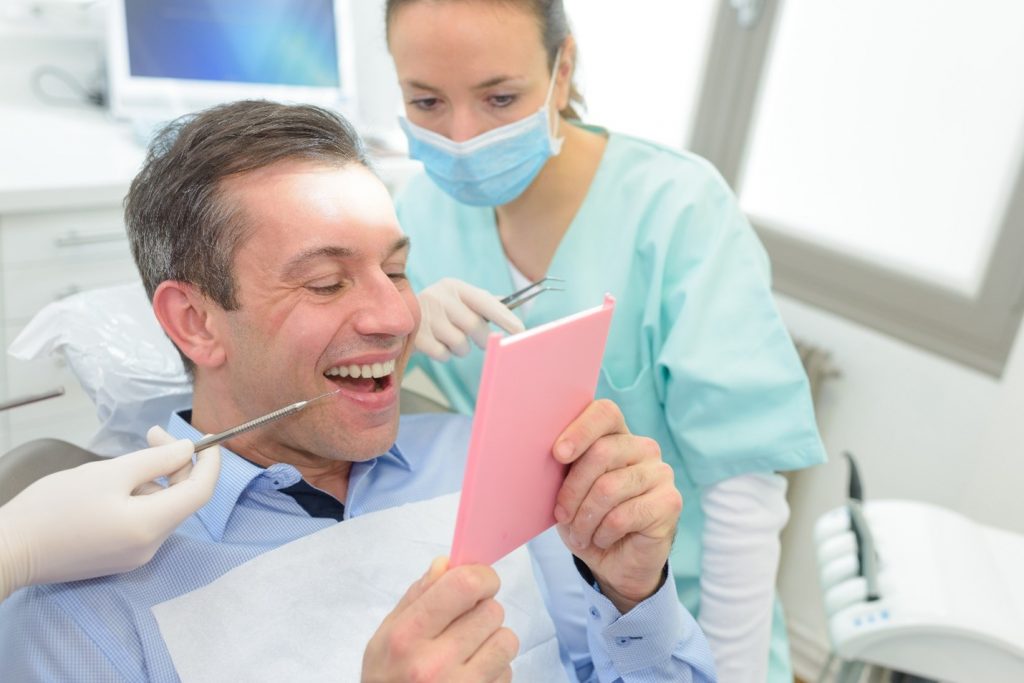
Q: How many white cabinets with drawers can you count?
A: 1